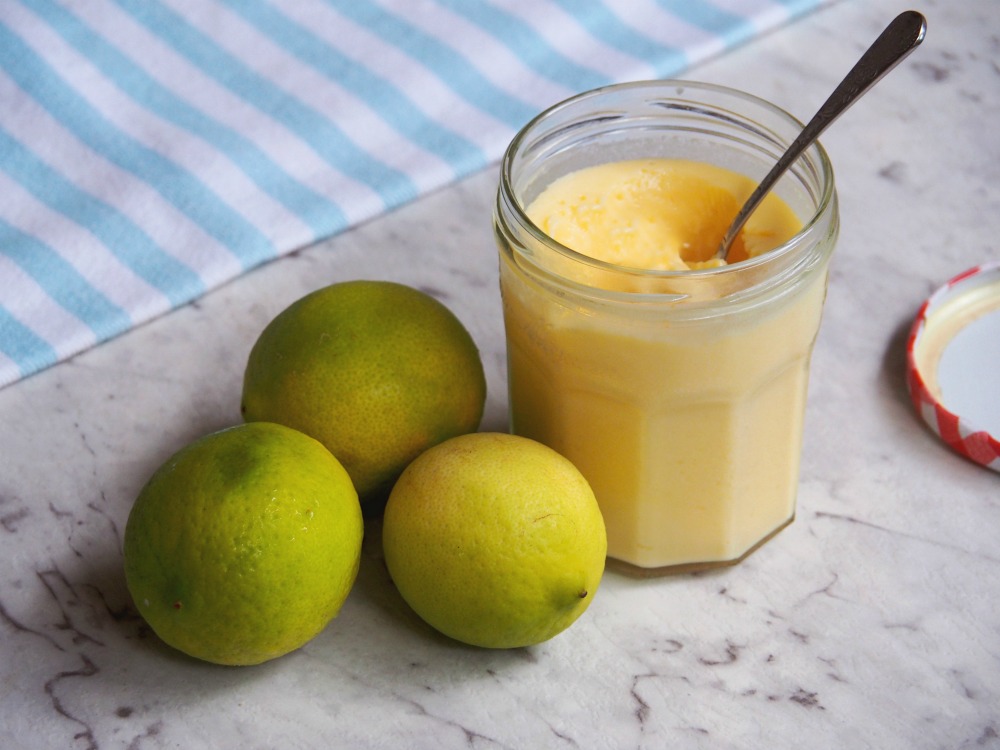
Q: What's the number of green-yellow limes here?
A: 3